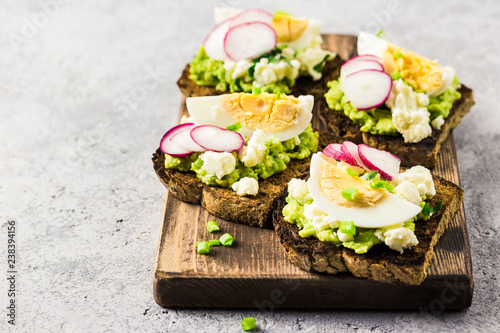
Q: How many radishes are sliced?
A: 12